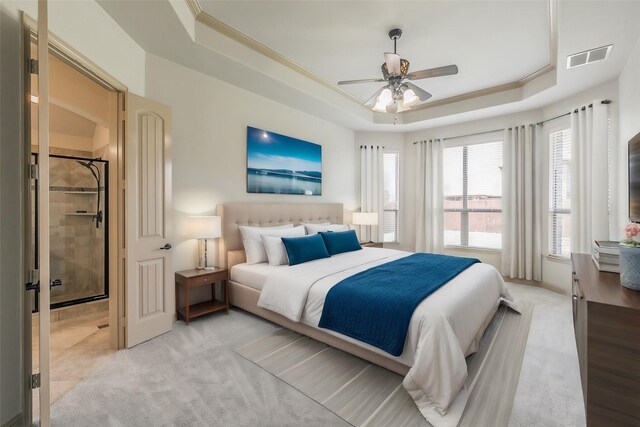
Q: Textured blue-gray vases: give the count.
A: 1